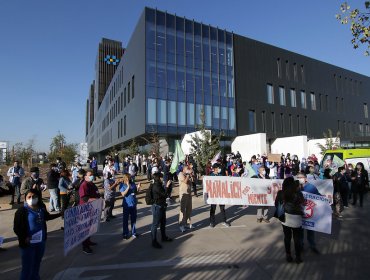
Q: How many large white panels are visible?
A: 4